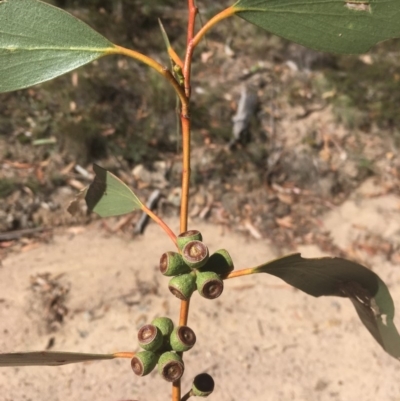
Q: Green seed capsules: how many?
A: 12